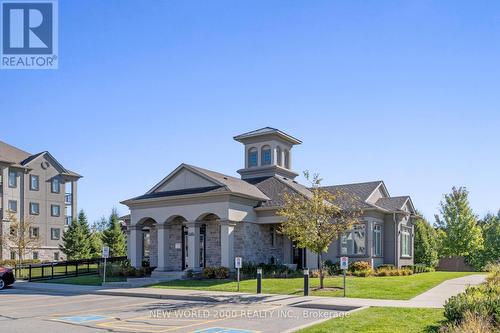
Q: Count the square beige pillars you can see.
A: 4